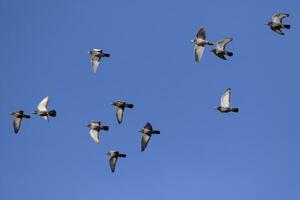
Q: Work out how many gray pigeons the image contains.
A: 11